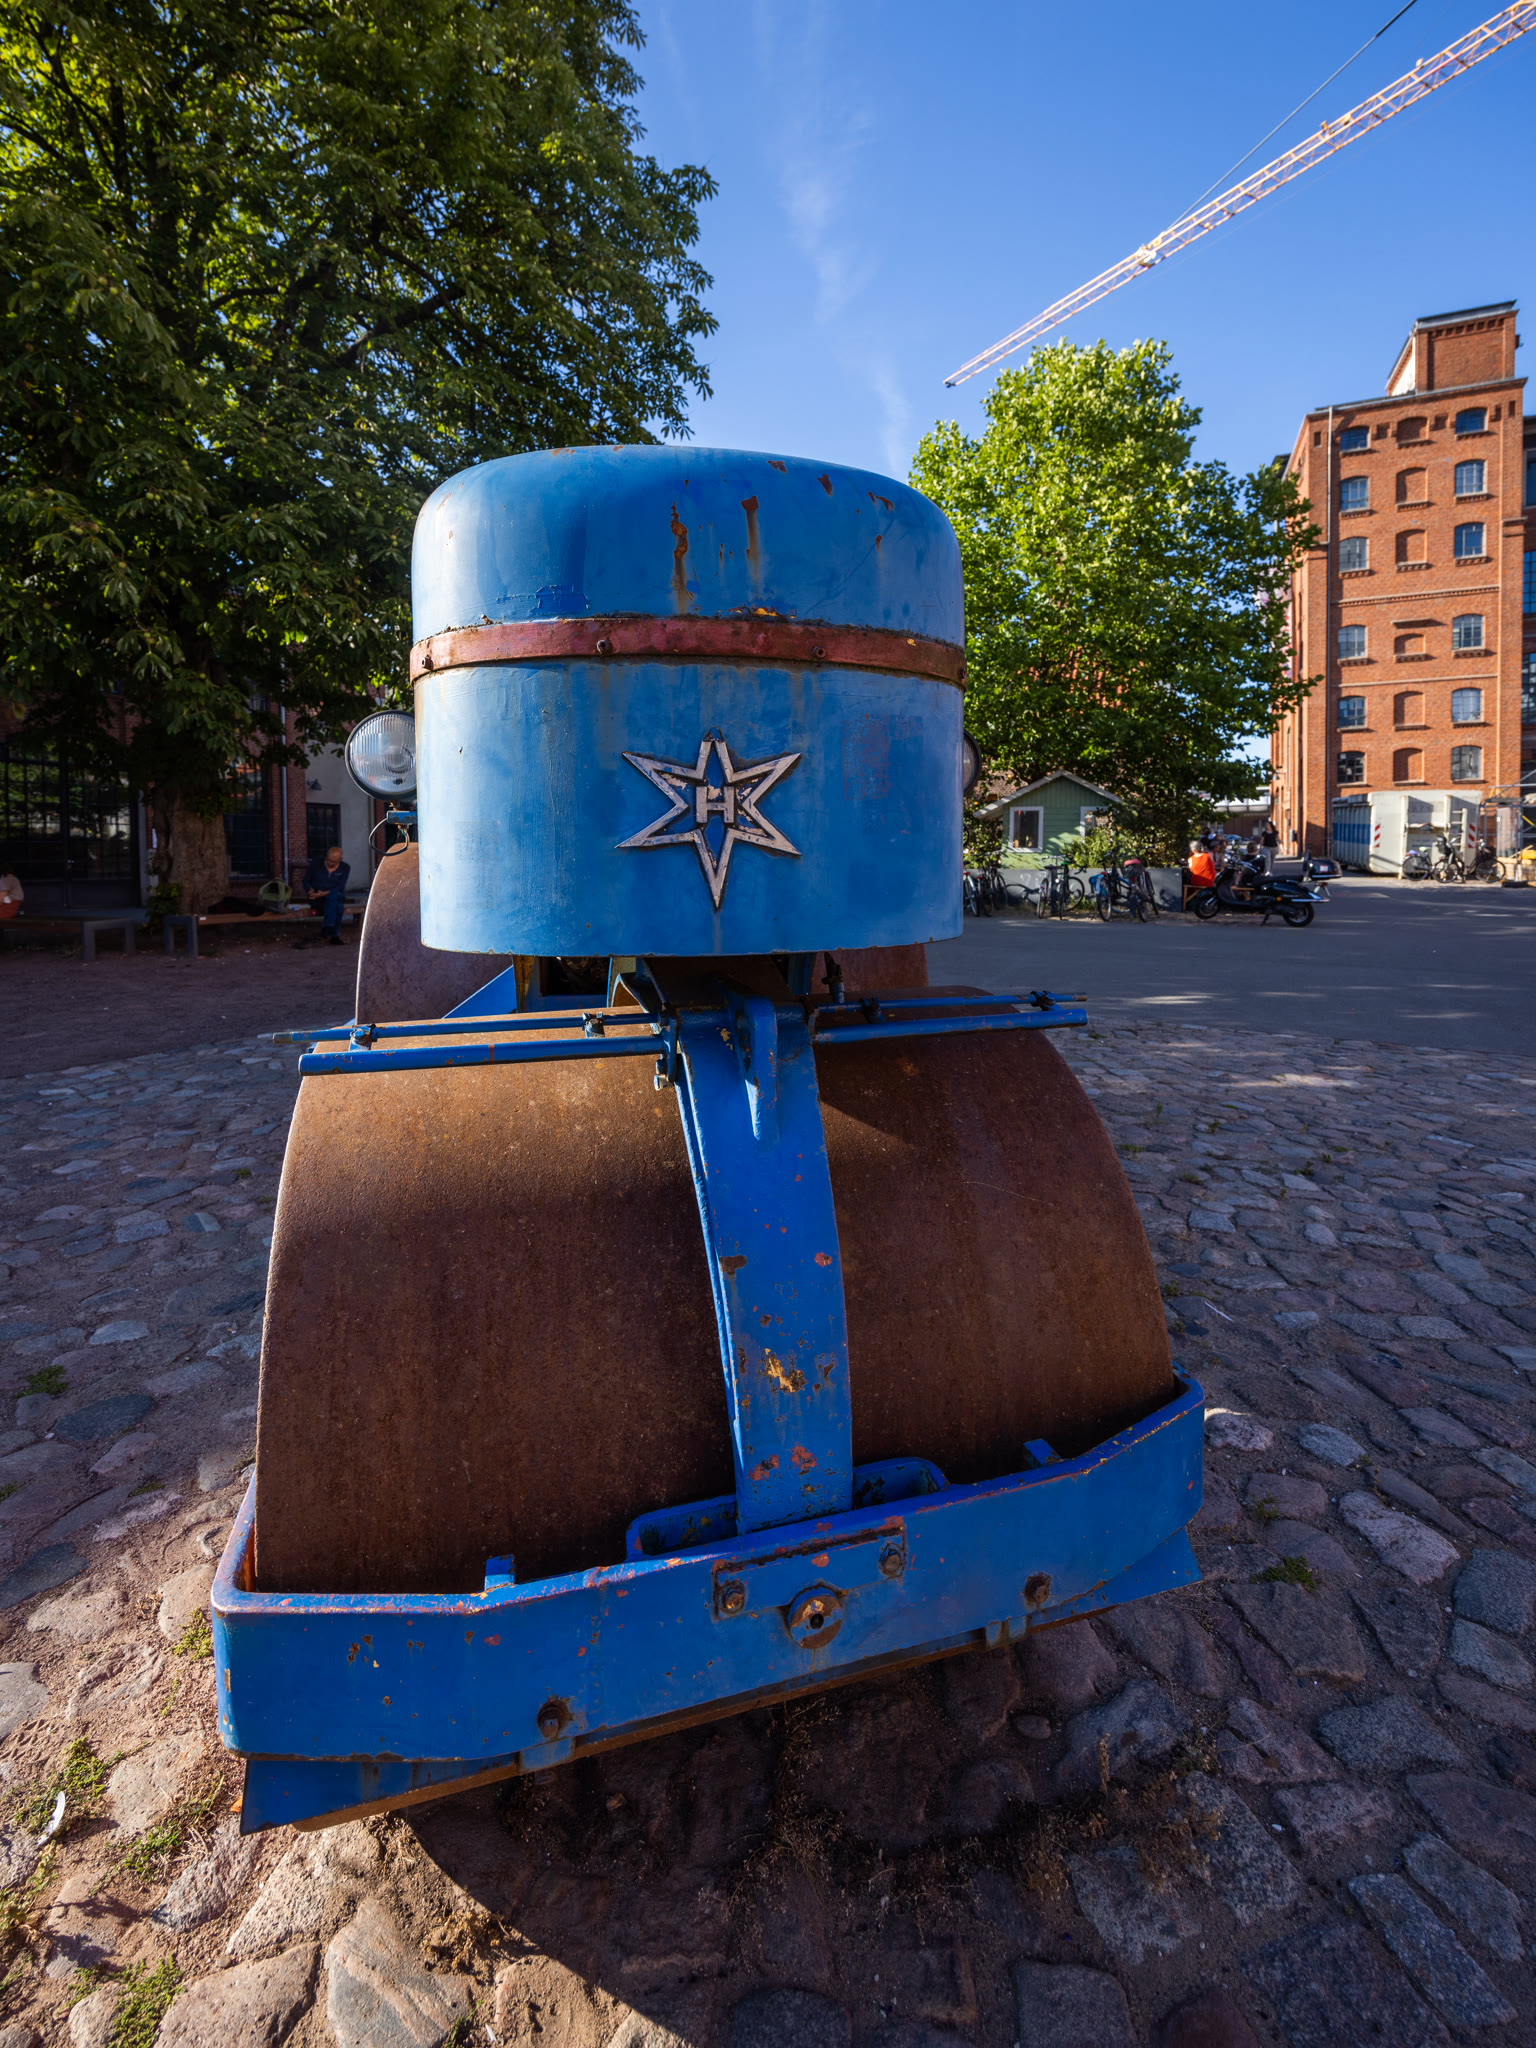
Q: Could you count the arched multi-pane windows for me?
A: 12